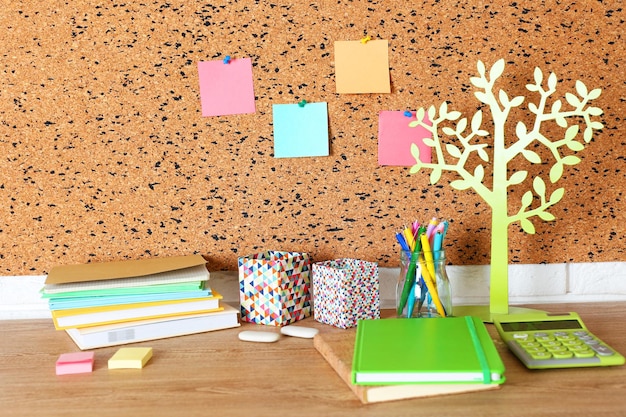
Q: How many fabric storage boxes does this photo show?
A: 2